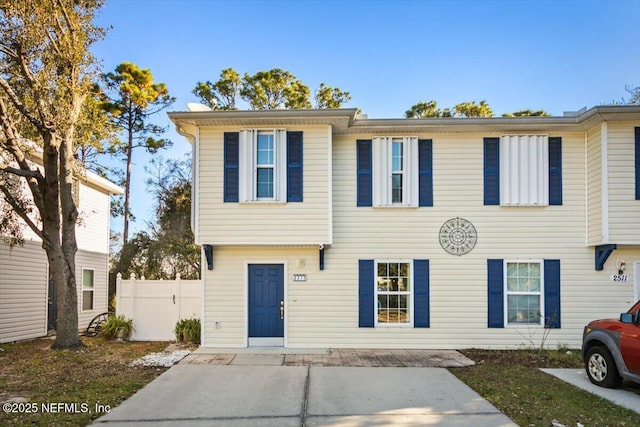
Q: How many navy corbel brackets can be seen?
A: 3